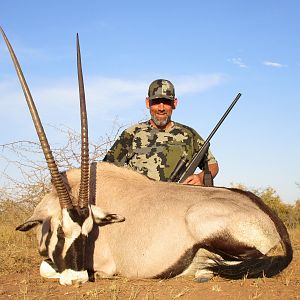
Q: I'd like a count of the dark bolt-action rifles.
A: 1